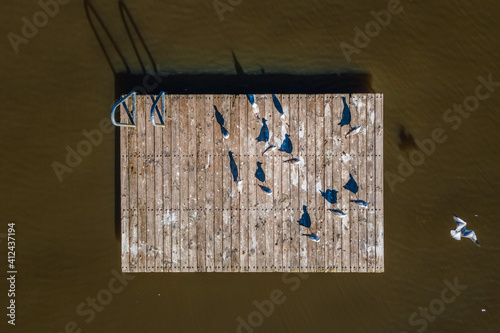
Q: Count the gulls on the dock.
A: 11